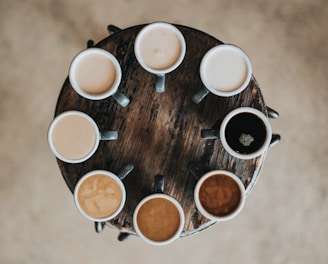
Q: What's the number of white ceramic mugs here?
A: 8